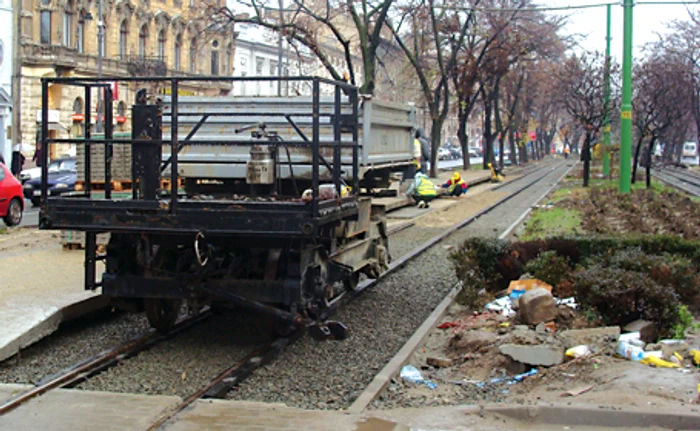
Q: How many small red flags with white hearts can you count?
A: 0